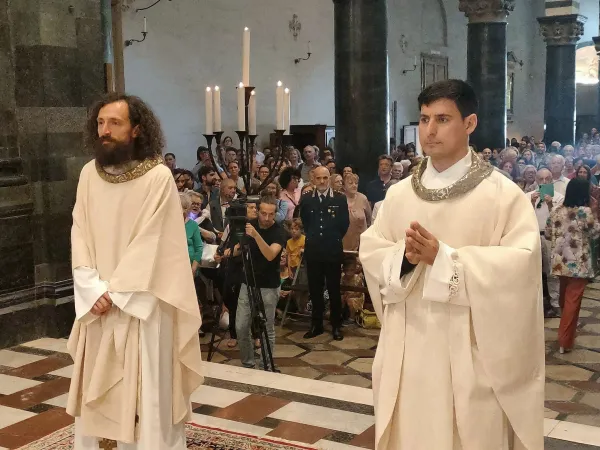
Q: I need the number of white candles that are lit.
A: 7